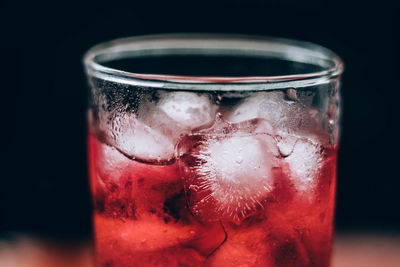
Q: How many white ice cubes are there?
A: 5